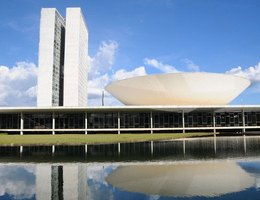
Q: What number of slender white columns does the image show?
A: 8